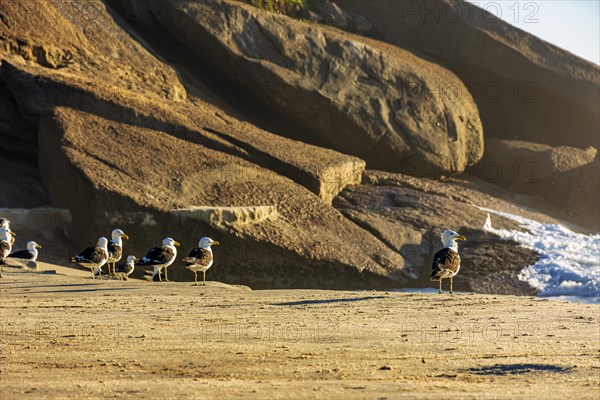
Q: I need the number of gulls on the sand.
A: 9